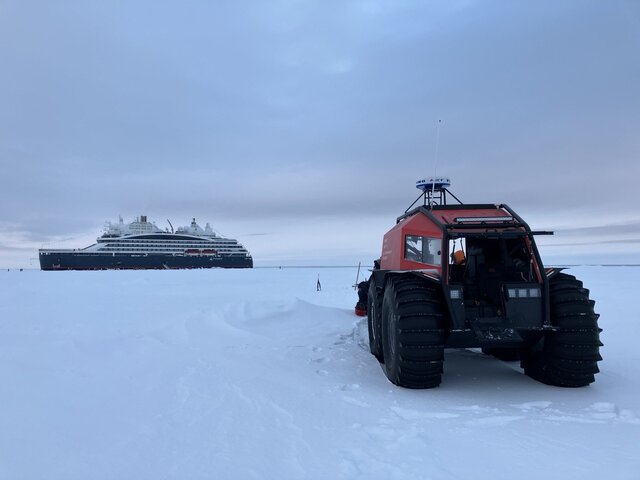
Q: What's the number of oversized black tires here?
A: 4